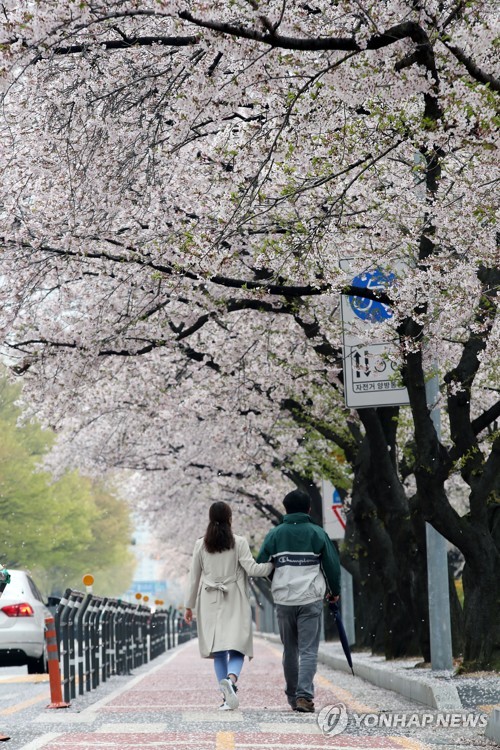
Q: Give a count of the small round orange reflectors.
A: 5